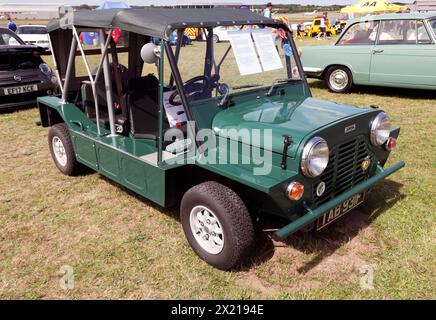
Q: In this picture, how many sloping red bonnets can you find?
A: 0